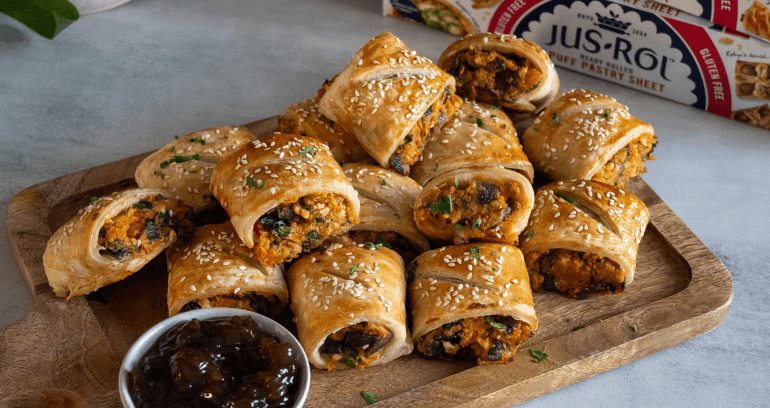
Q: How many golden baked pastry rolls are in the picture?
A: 14